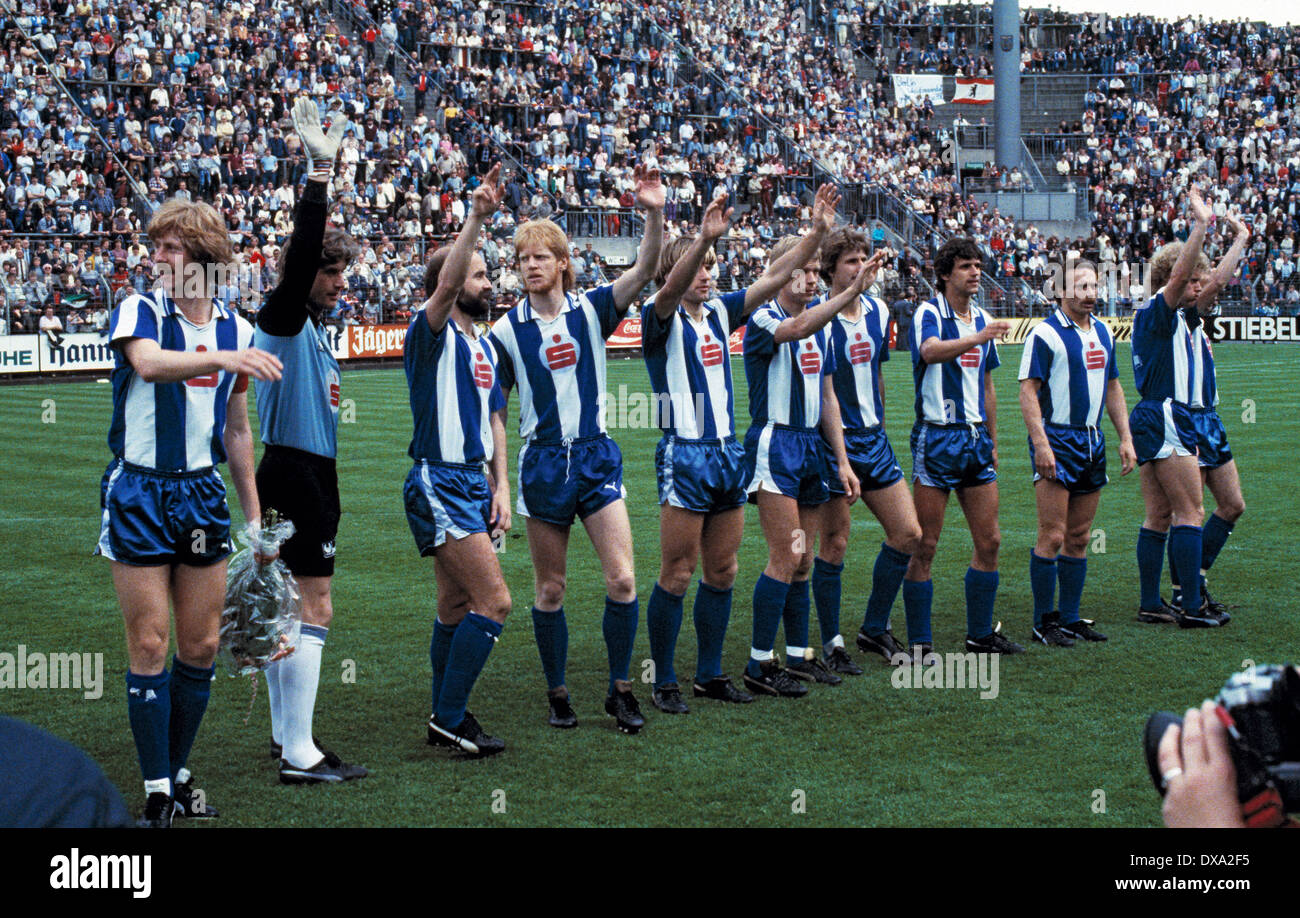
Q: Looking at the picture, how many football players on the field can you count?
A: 11